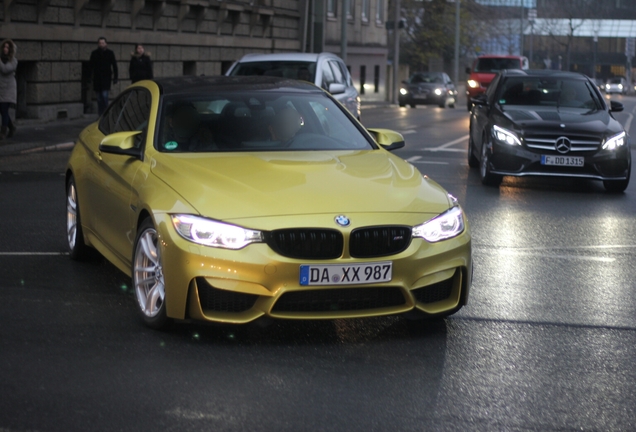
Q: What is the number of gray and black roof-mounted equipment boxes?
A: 0